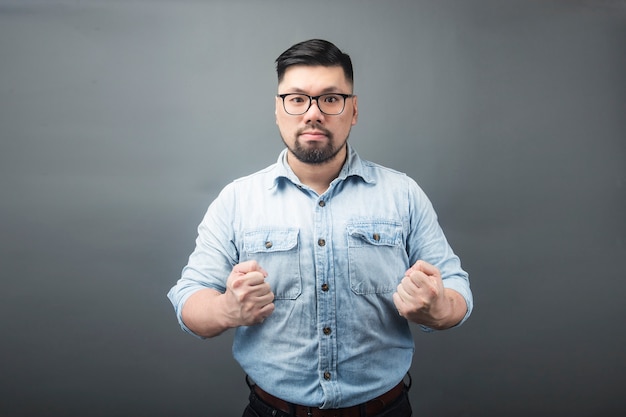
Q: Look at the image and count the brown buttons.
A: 7